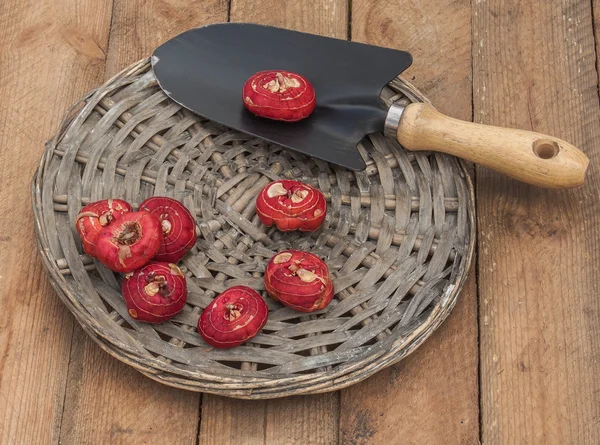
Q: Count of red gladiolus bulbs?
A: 8